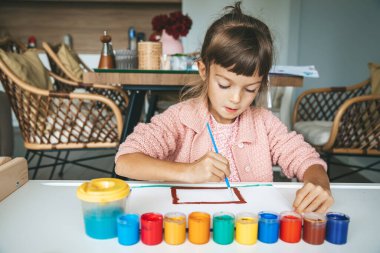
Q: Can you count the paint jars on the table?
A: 10